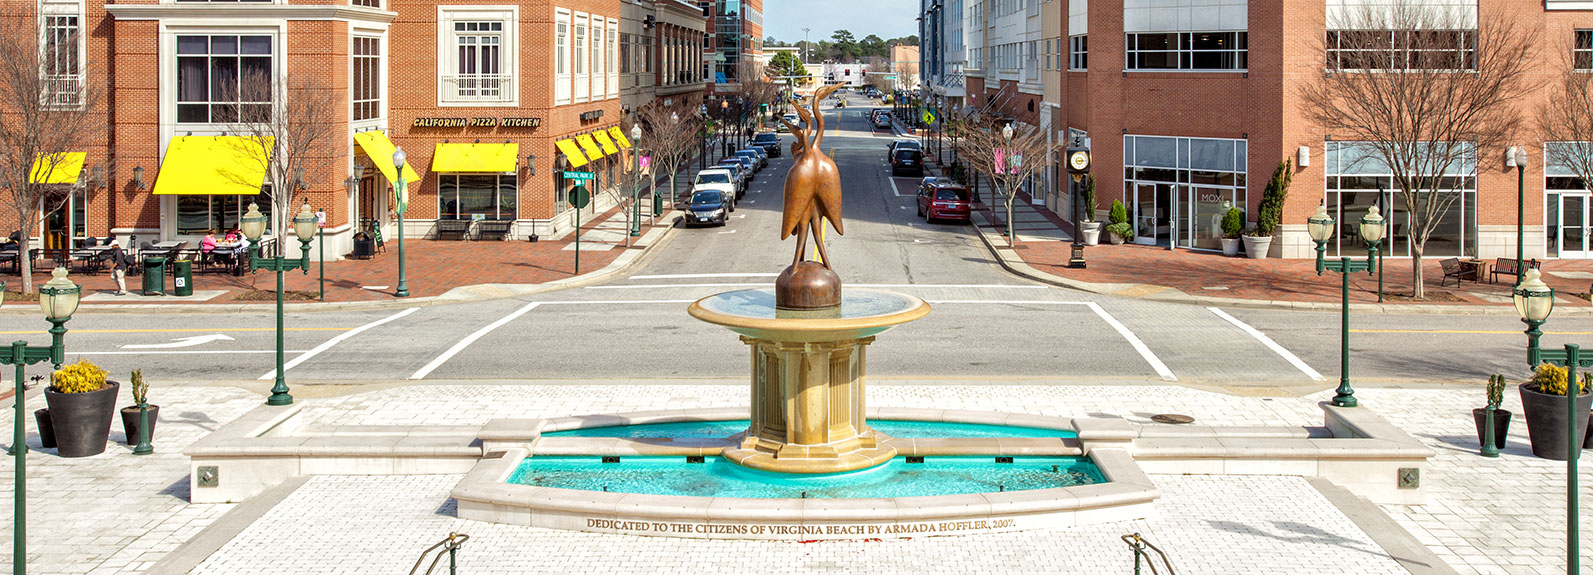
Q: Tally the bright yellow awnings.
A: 8